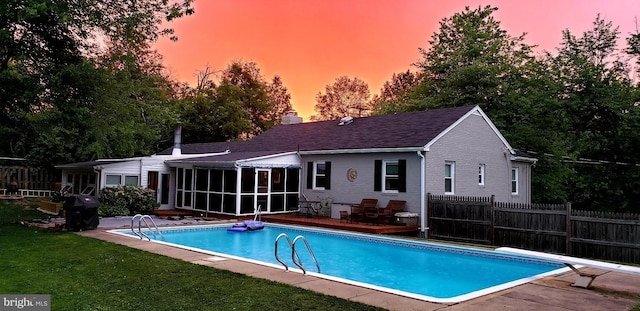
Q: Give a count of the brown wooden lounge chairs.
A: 2